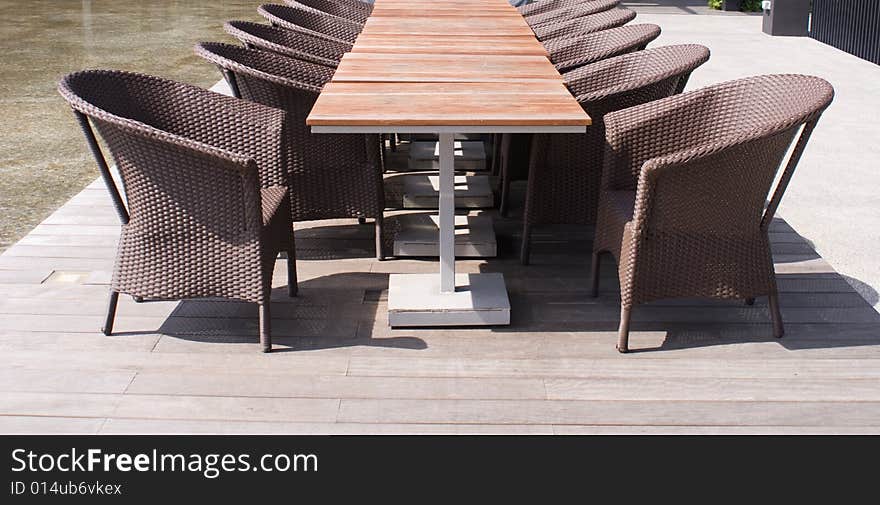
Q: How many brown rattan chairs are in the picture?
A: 11